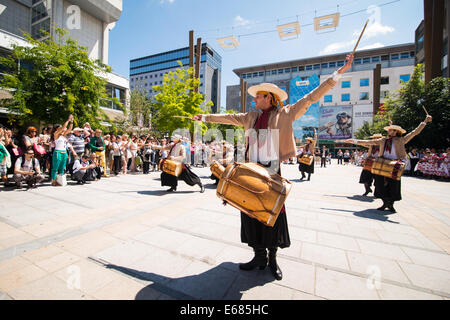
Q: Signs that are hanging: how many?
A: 3